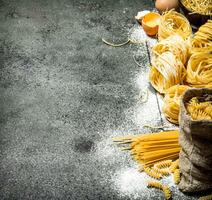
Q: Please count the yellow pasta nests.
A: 6